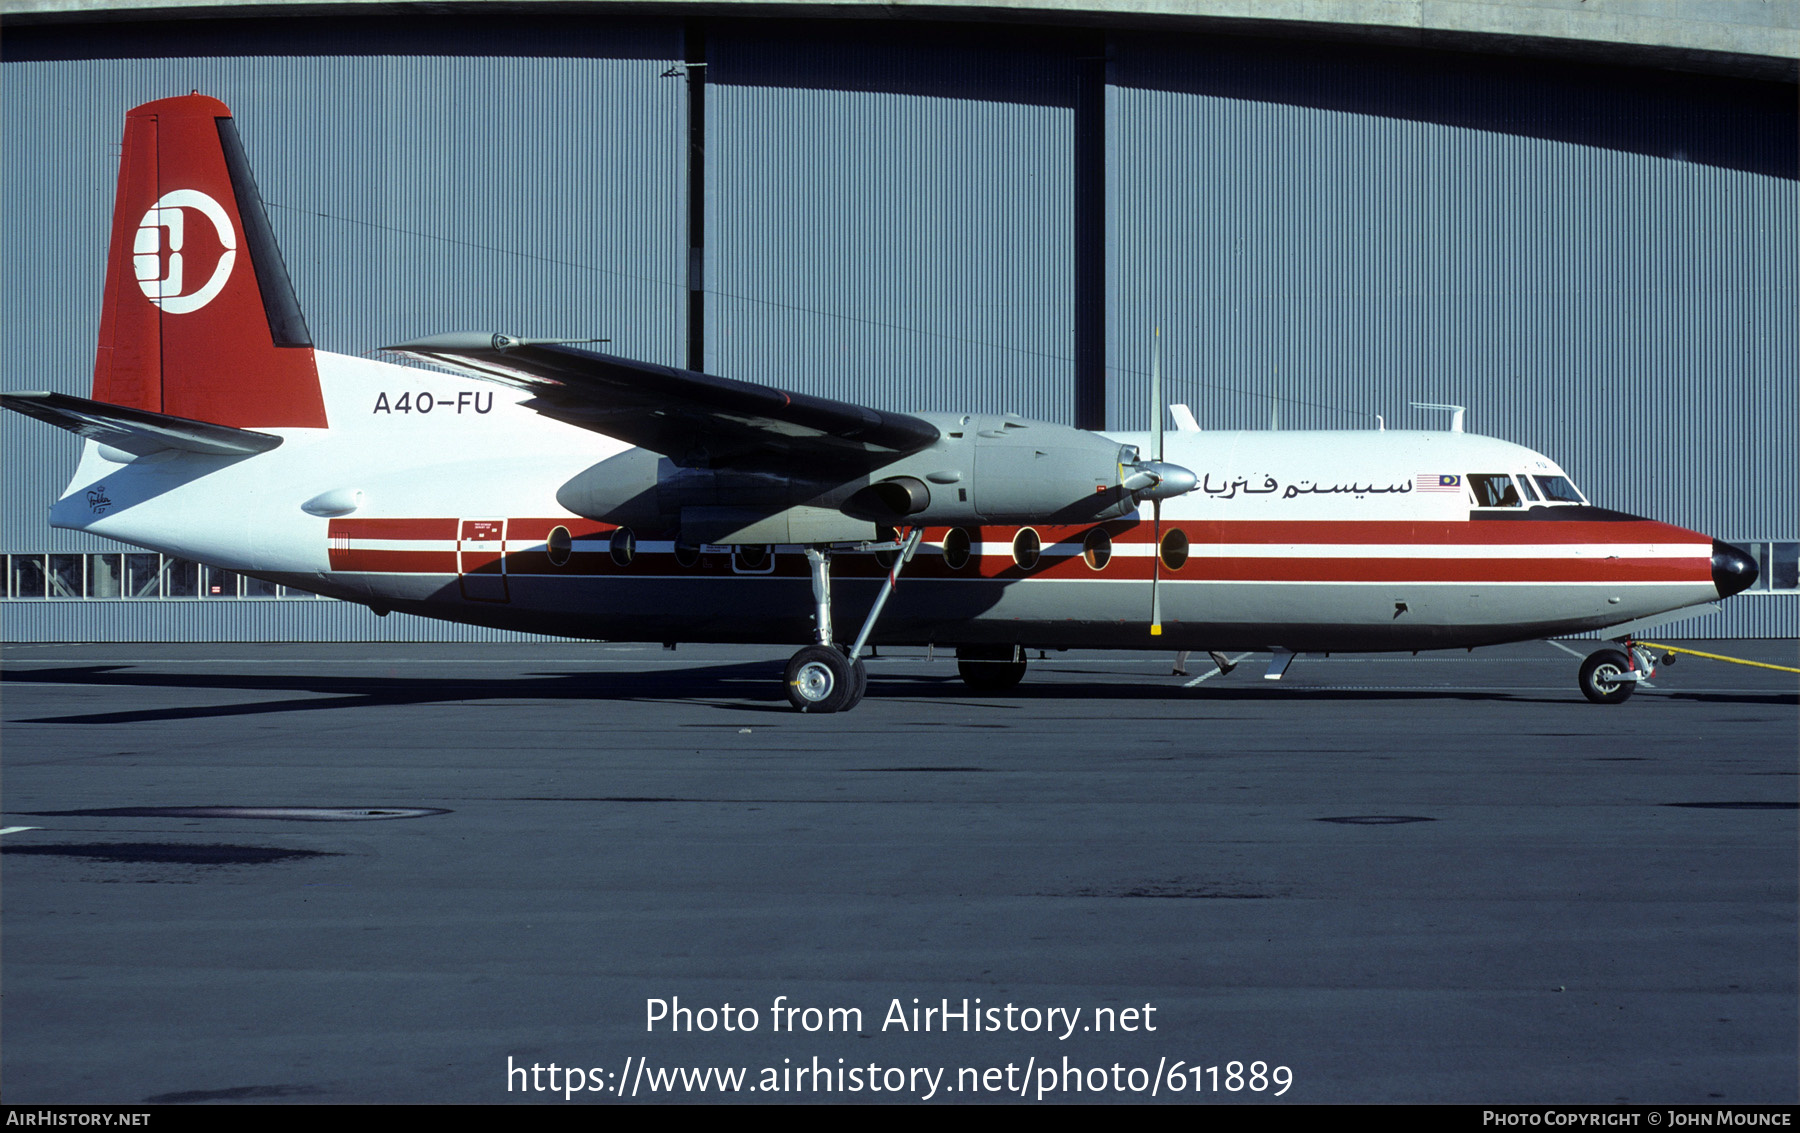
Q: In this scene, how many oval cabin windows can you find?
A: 9